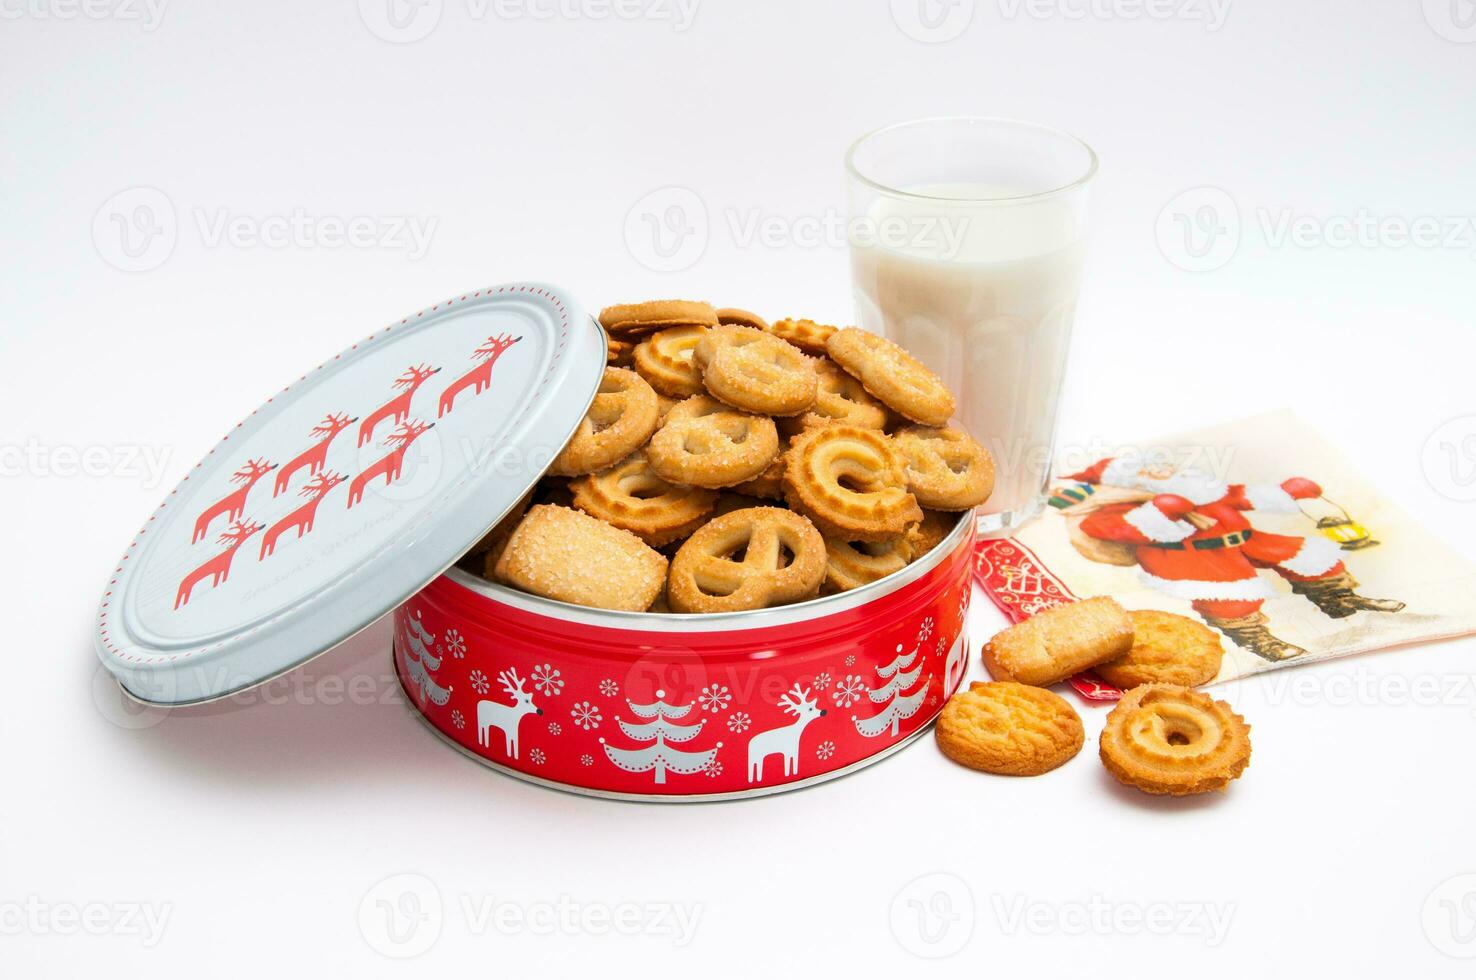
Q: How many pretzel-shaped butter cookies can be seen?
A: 7